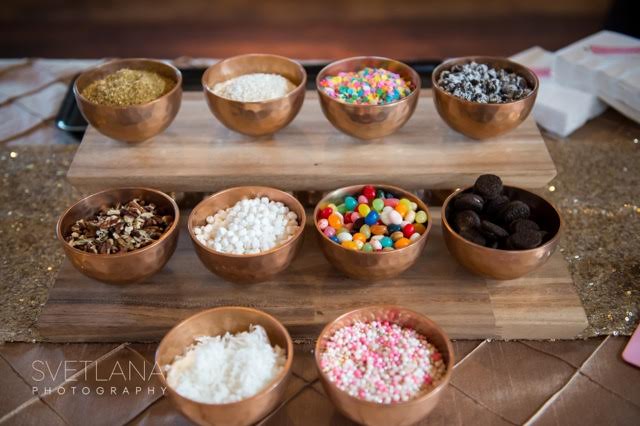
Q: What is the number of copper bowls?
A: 10